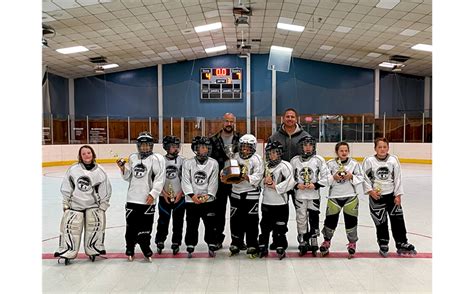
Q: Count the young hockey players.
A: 9